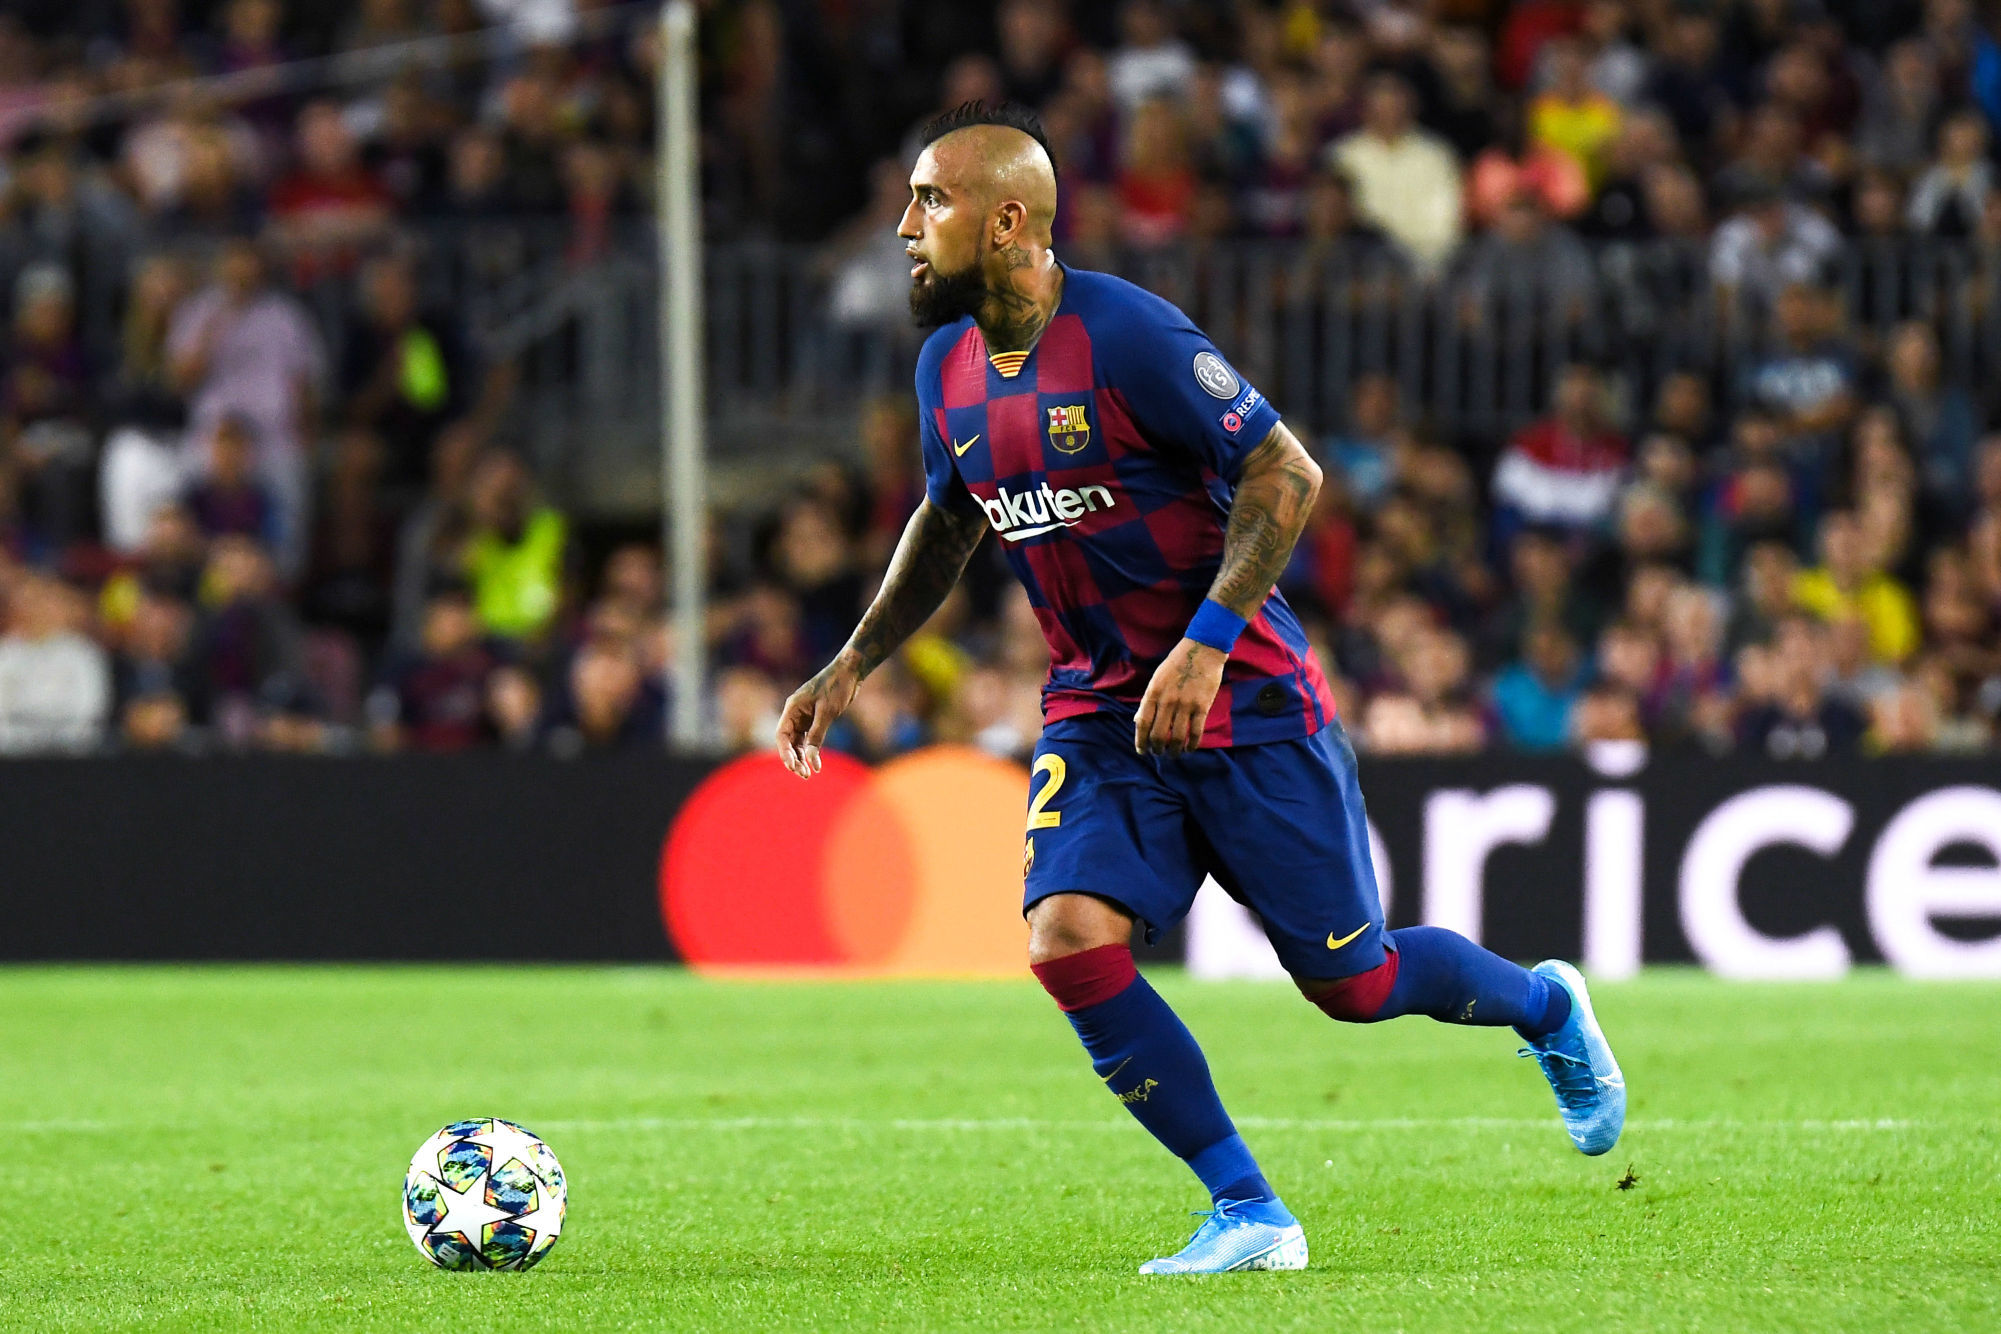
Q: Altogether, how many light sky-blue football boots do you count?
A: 2